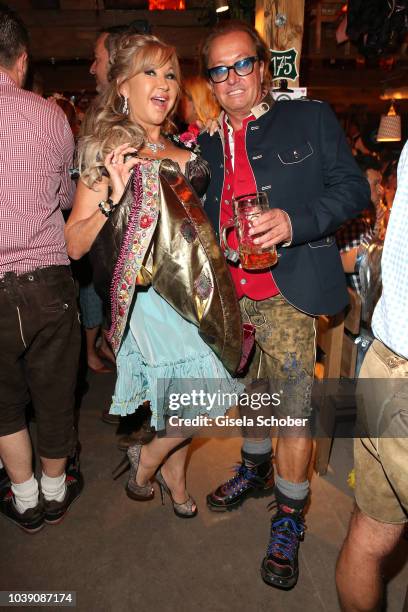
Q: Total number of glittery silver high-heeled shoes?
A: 2